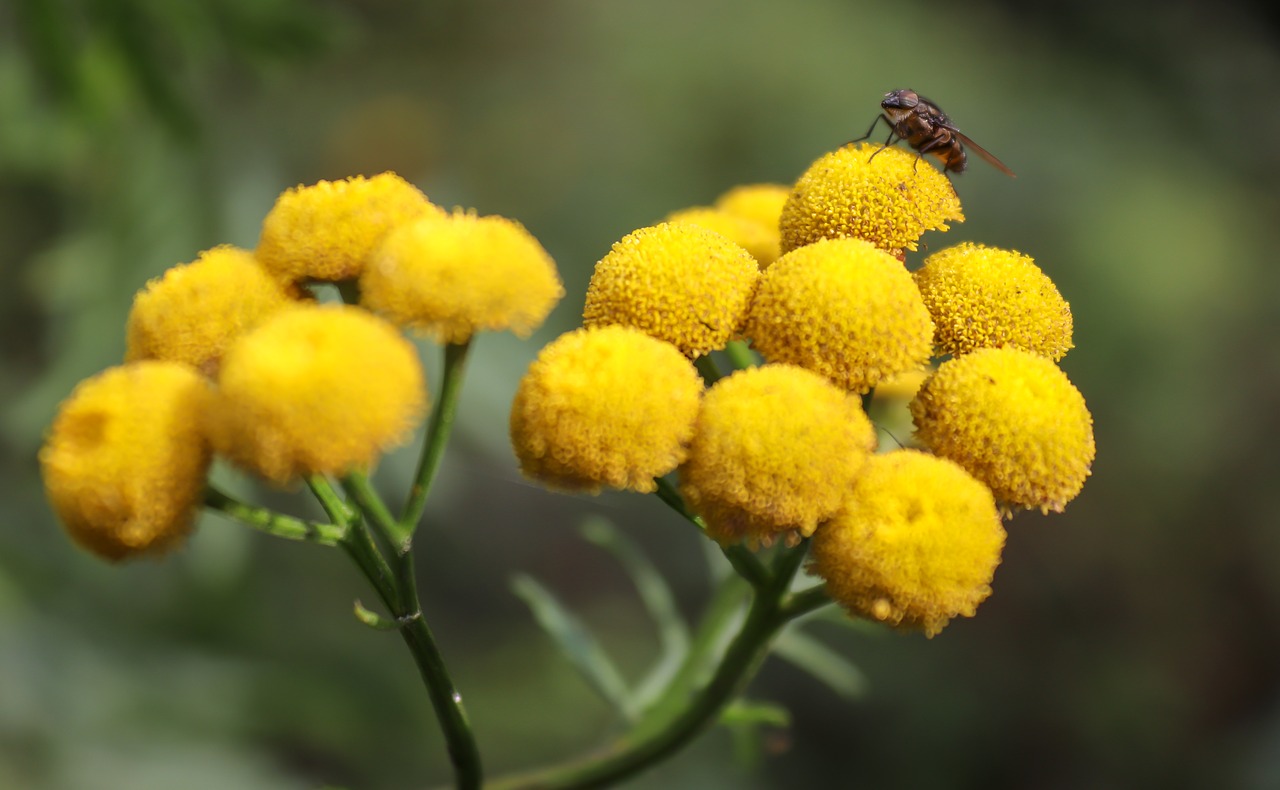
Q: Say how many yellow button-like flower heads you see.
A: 15